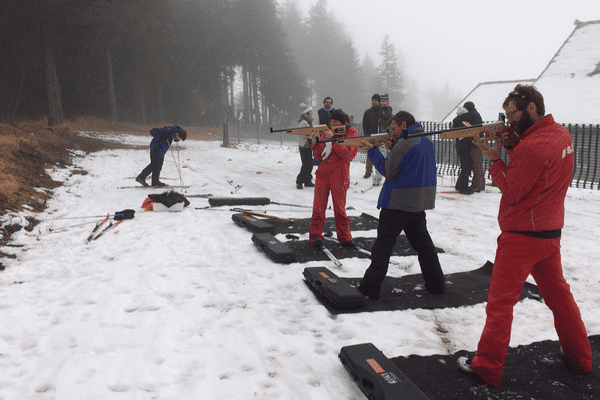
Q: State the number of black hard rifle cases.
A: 4